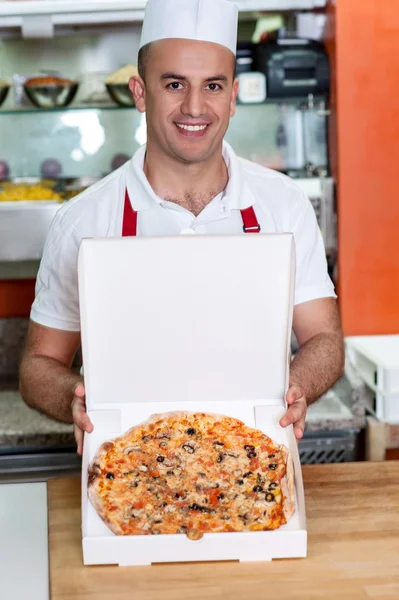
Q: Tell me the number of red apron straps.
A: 2